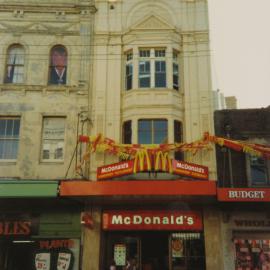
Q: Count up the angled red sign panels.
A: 2